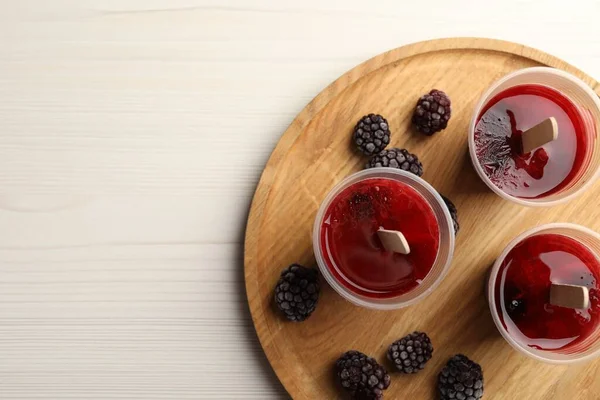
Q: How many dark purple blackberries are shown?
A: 8